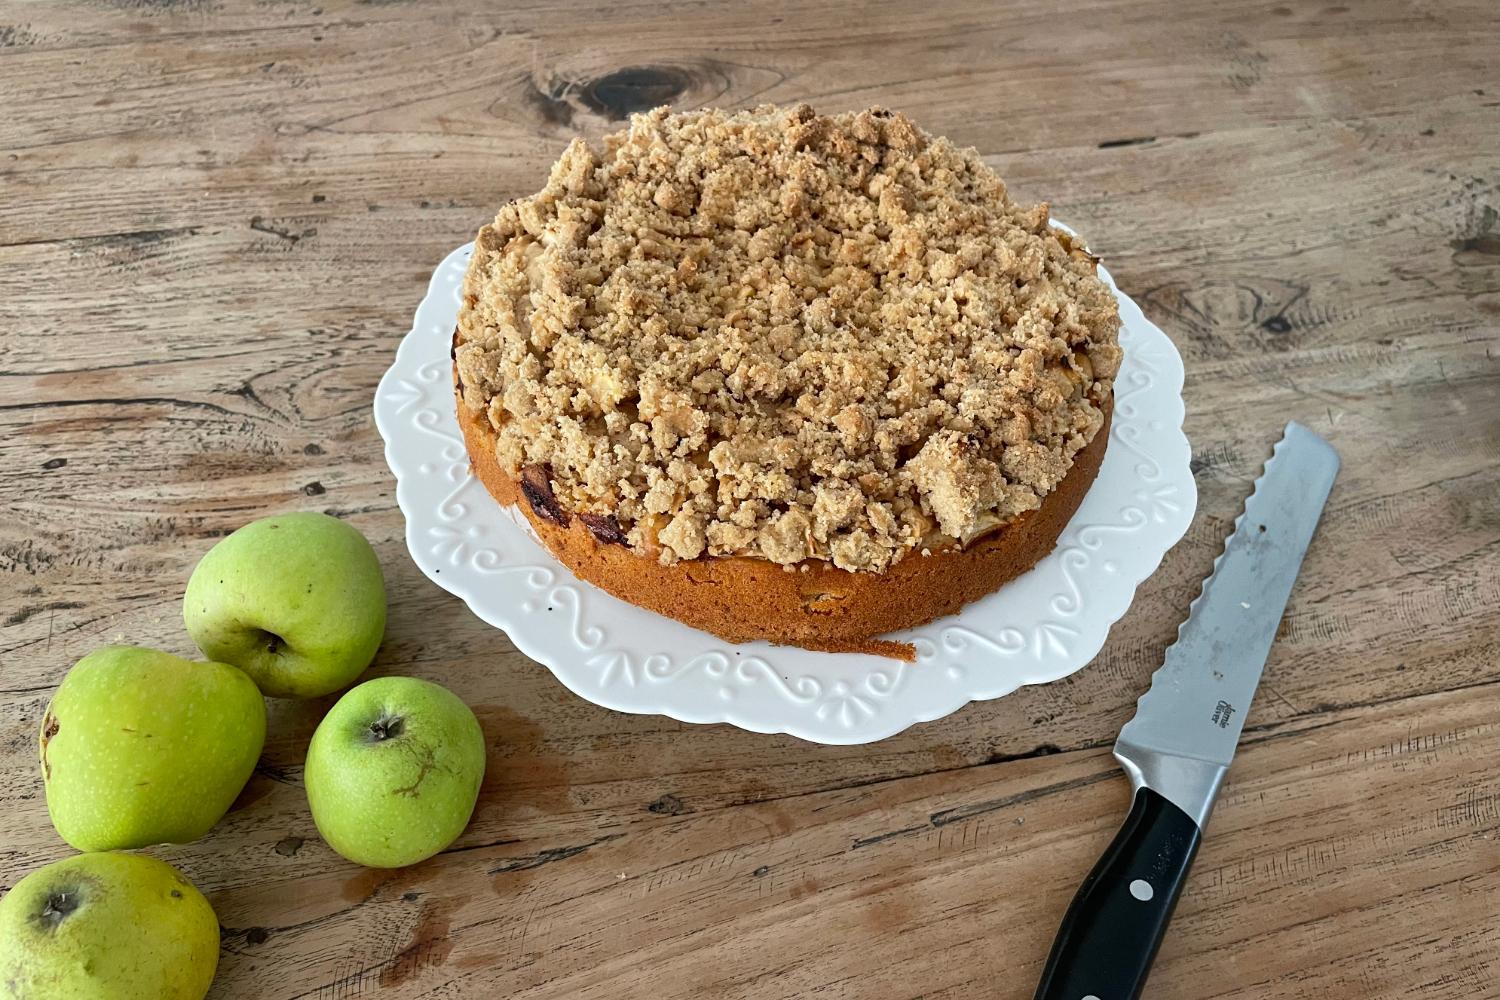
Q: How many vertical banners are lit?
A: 0